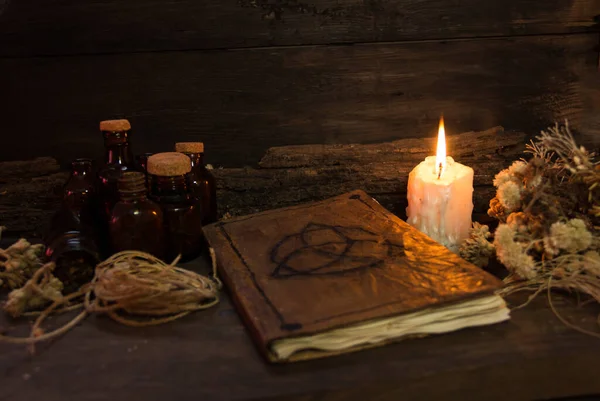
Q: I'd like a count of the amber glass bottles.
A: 7